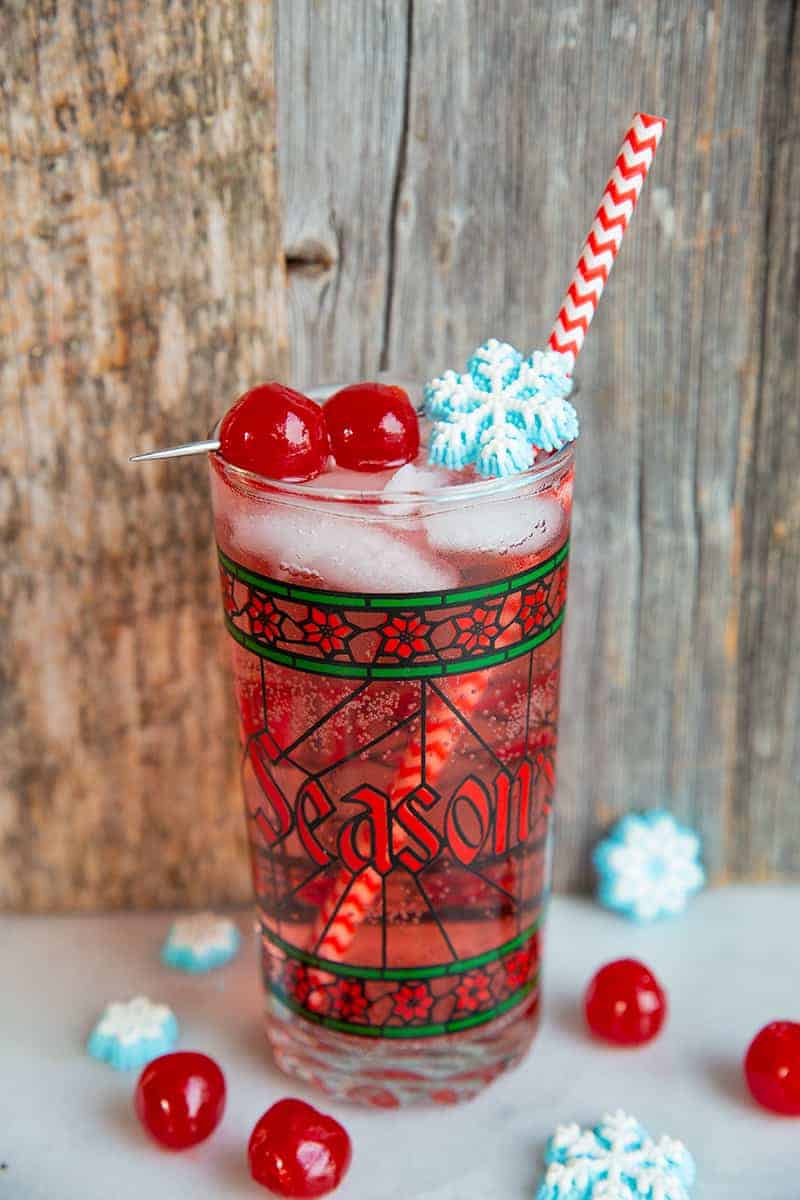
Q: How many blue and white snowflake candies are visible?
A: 5